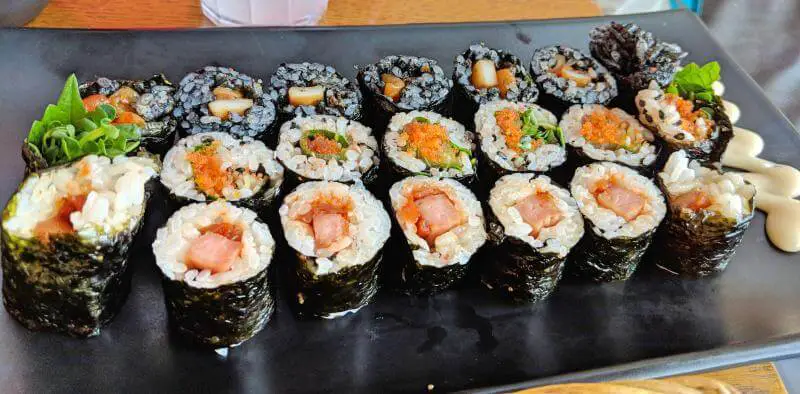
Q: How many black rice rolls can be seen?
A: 7